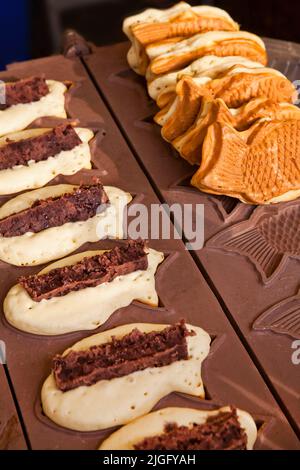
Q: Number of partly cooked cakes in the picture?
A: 6